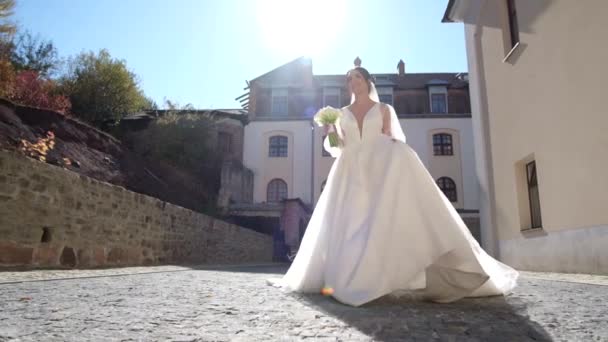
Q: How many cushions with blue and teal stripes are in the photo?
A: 0